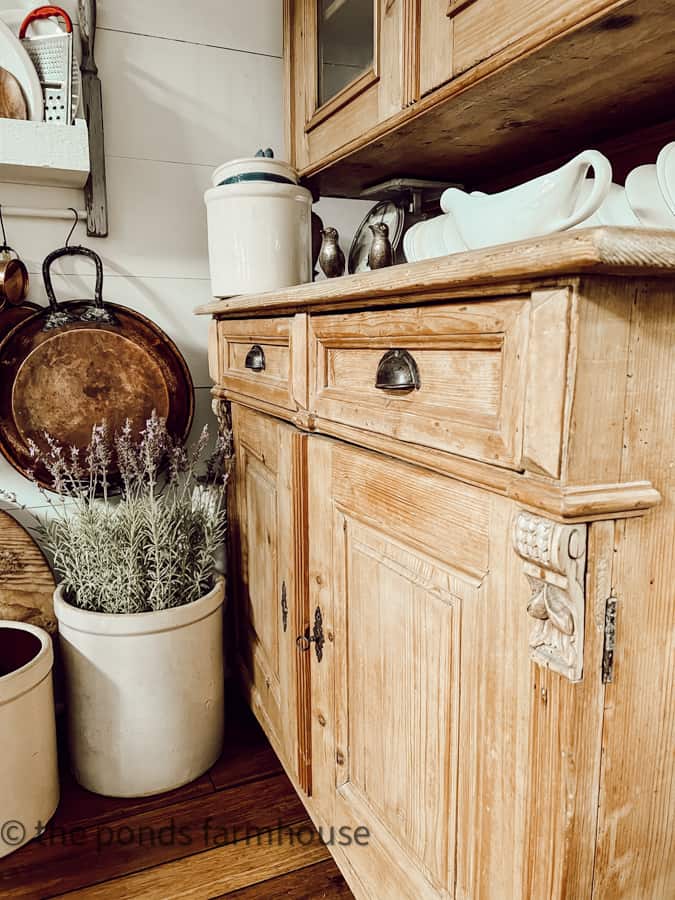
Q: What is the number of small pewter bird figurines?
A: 2